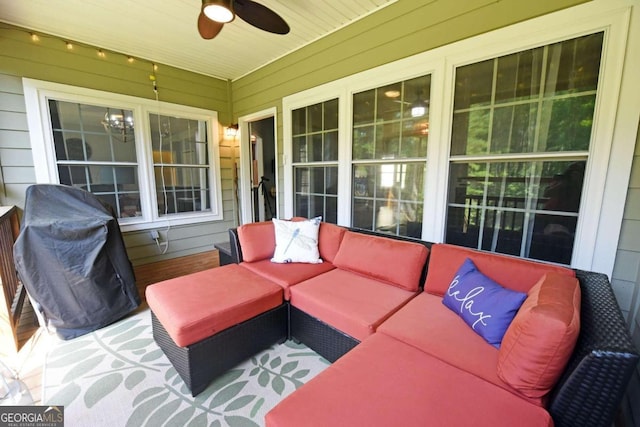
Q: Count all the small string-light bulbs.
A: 5